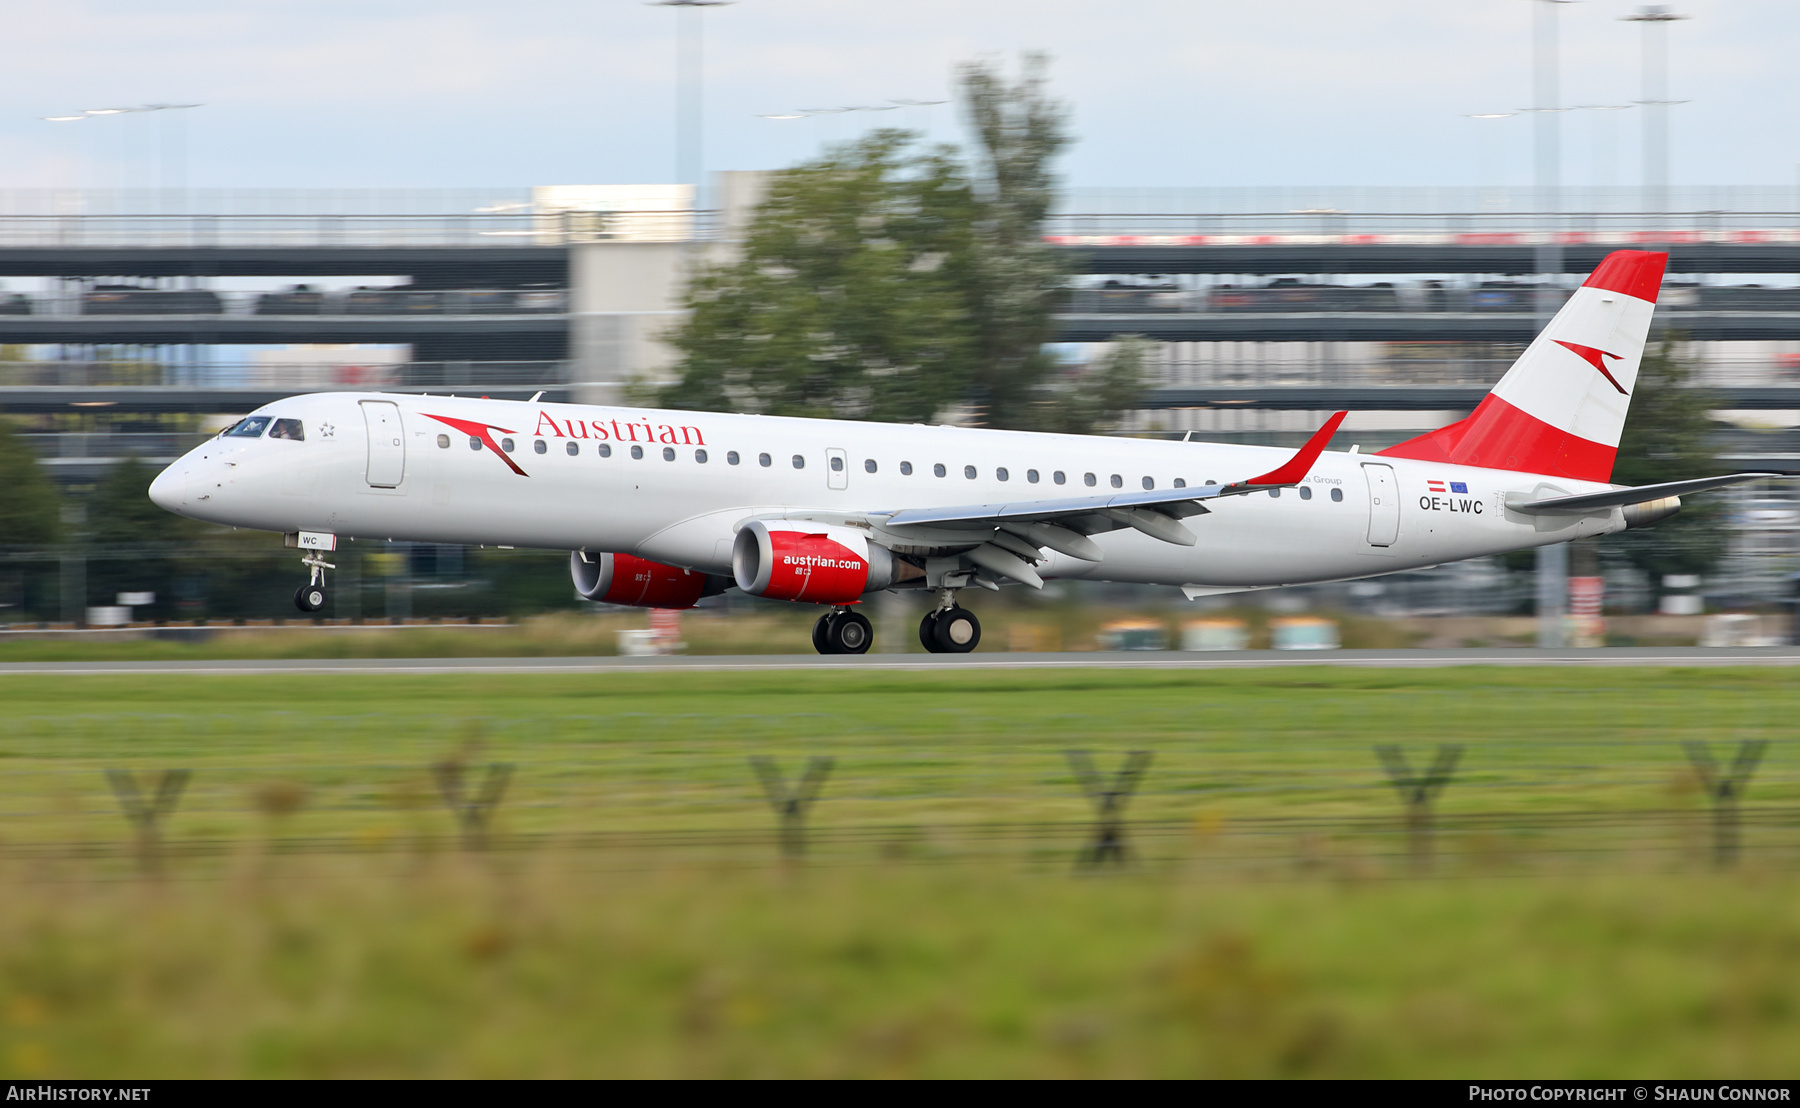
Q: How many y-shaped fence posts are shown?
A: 6